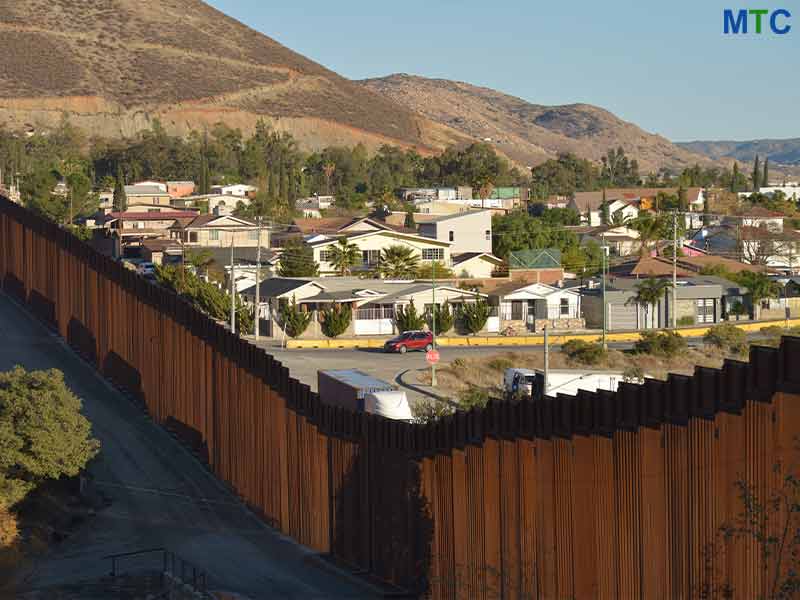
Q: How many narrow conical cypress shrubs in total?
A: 5